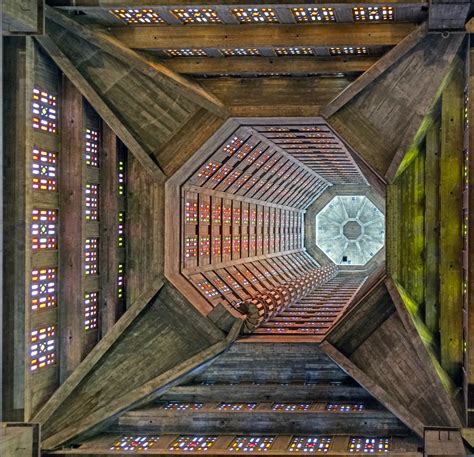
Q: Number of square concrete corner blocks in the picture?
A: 4